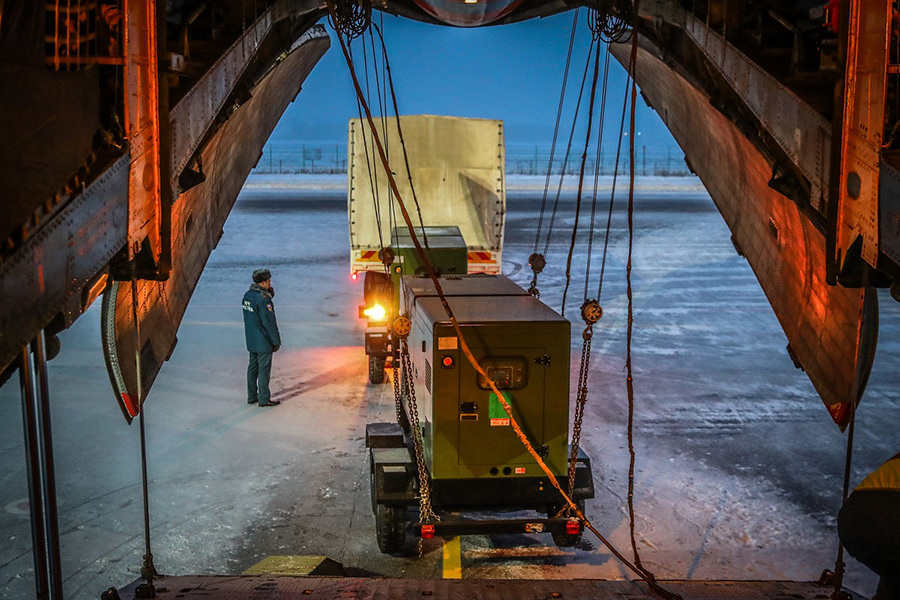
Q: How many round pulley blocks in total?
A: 4